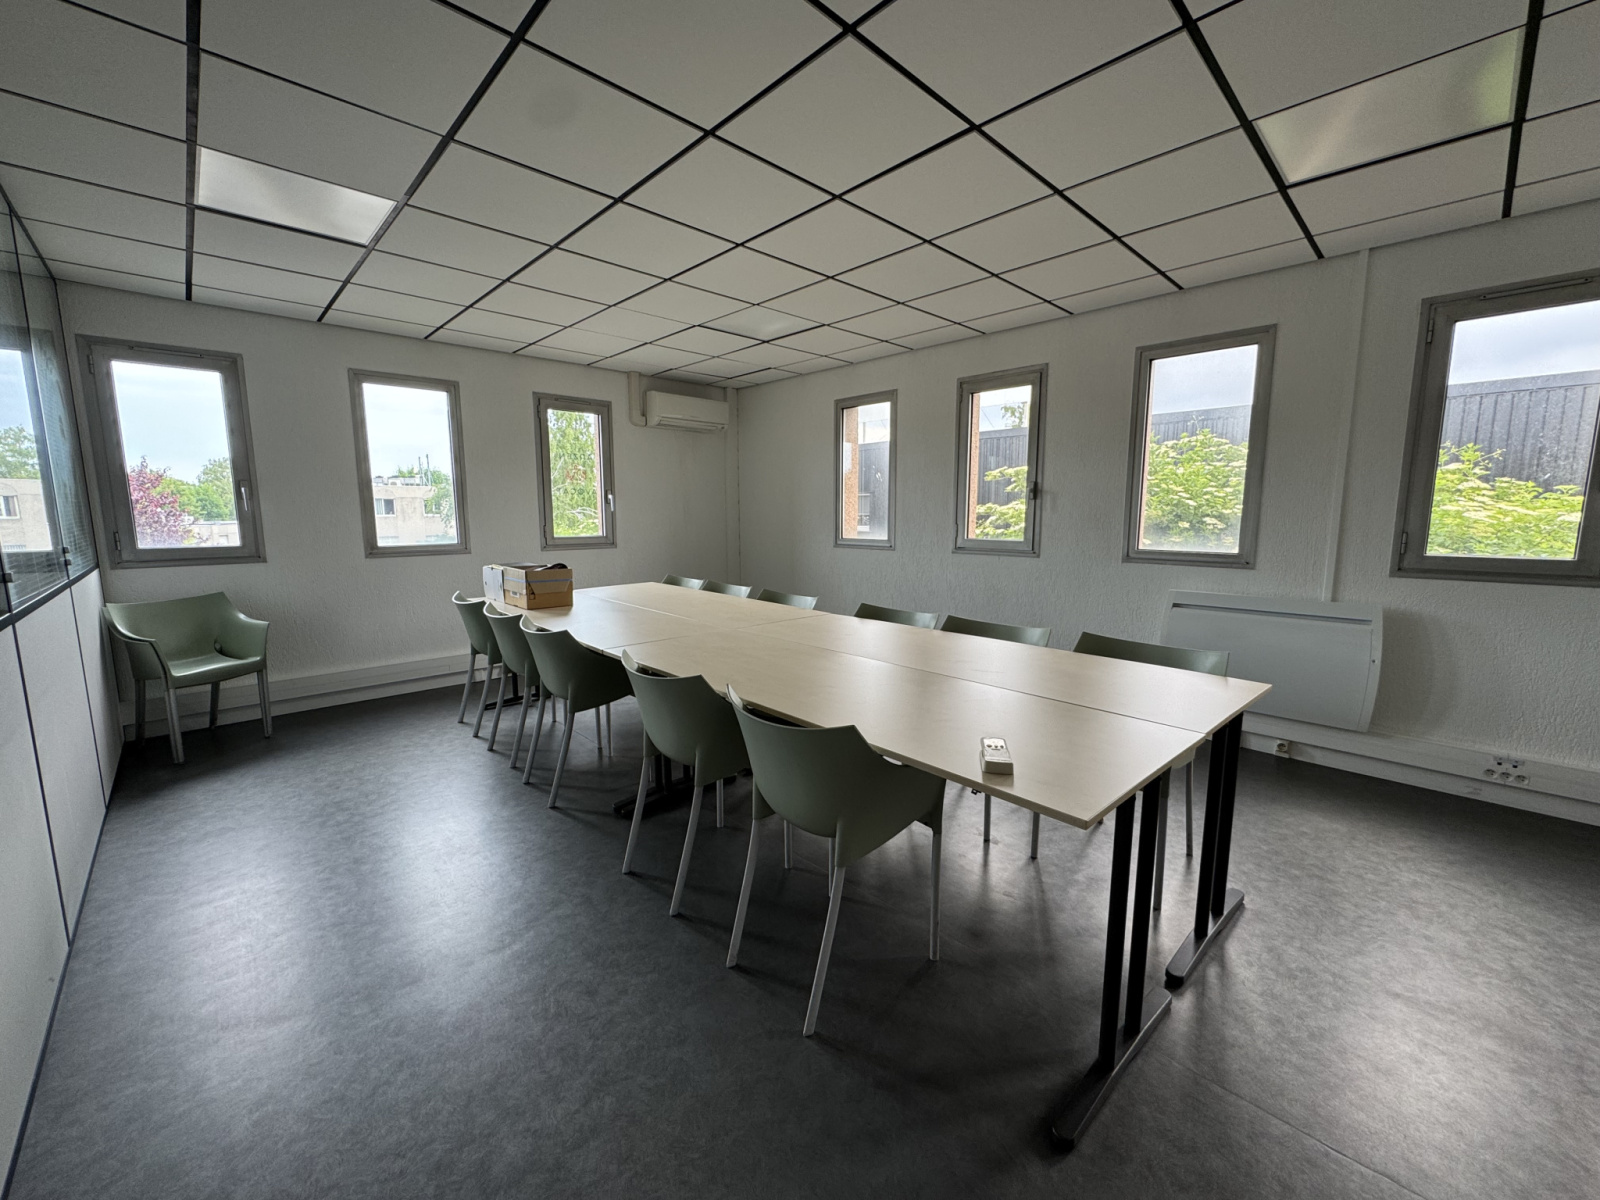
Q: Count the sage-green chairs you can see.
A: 12